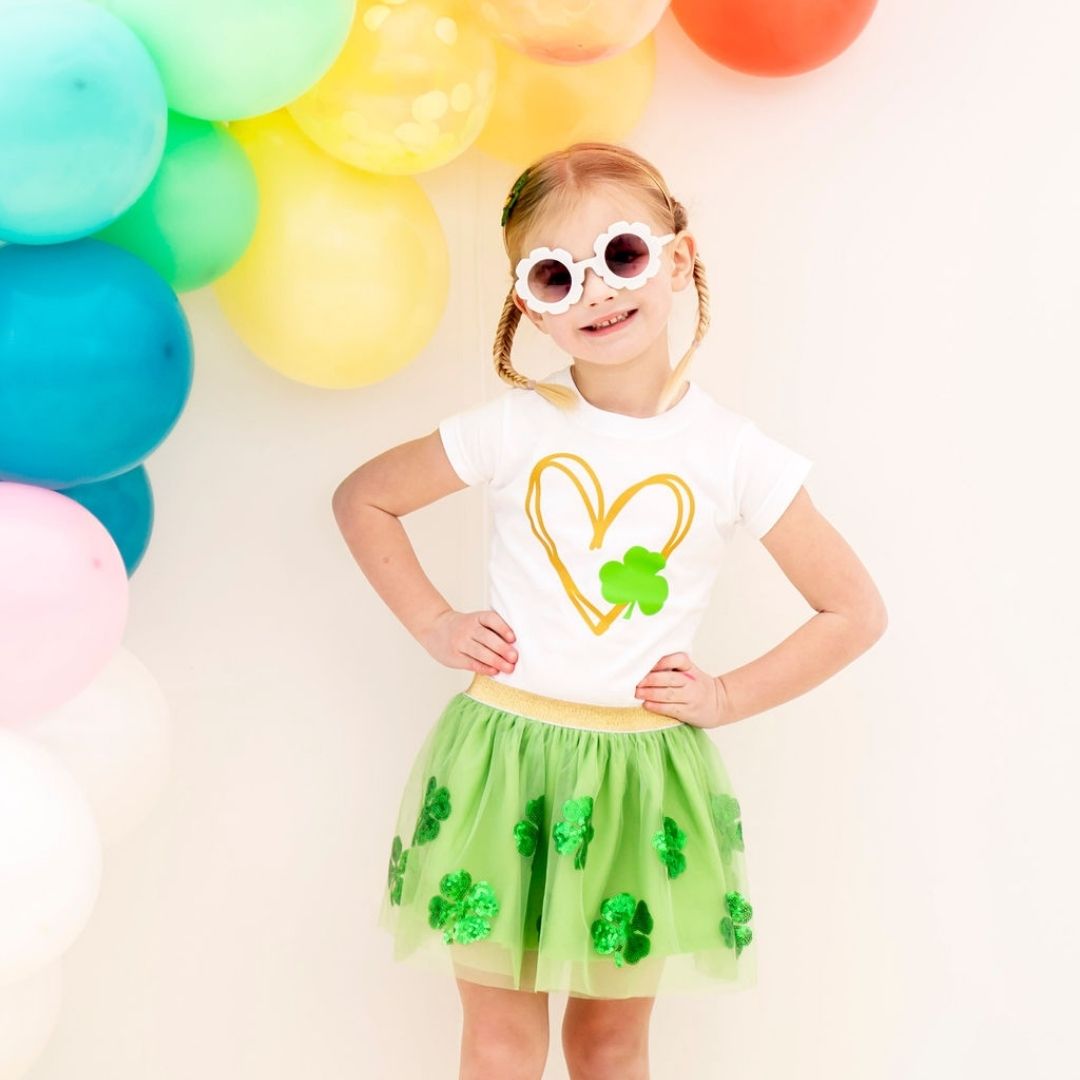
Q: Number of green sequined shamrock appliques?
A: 9